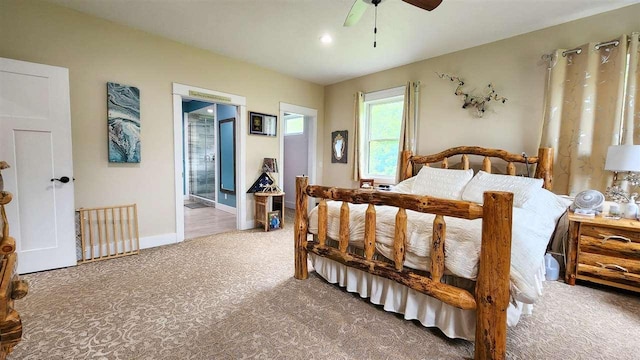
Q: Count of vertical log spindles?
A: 10